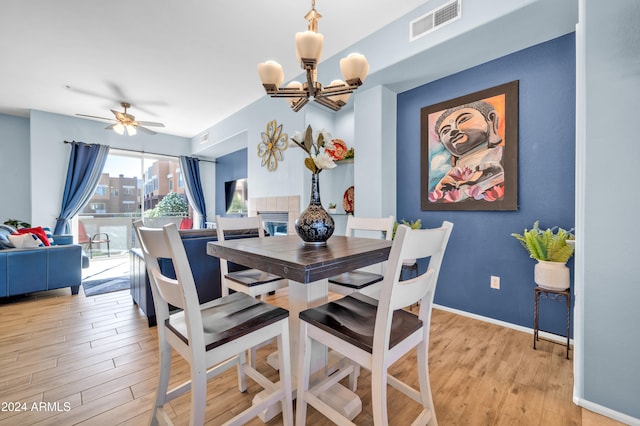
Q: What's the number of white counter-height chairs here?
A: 4